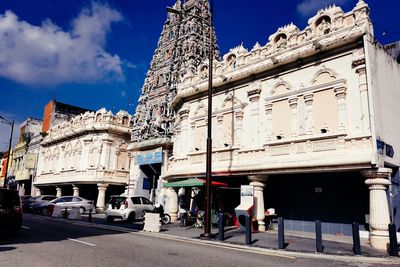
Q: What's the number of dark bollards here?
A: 6